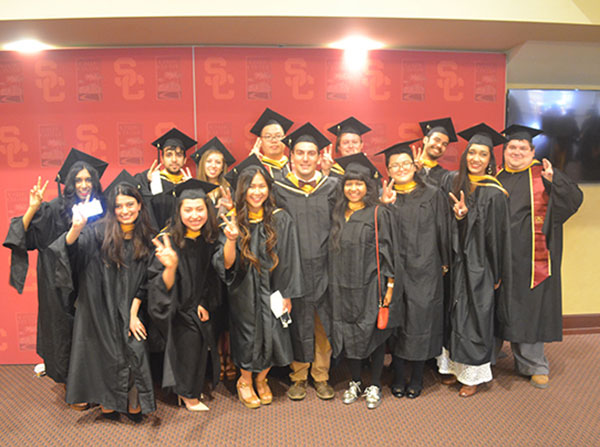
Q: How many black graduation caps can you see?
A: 14